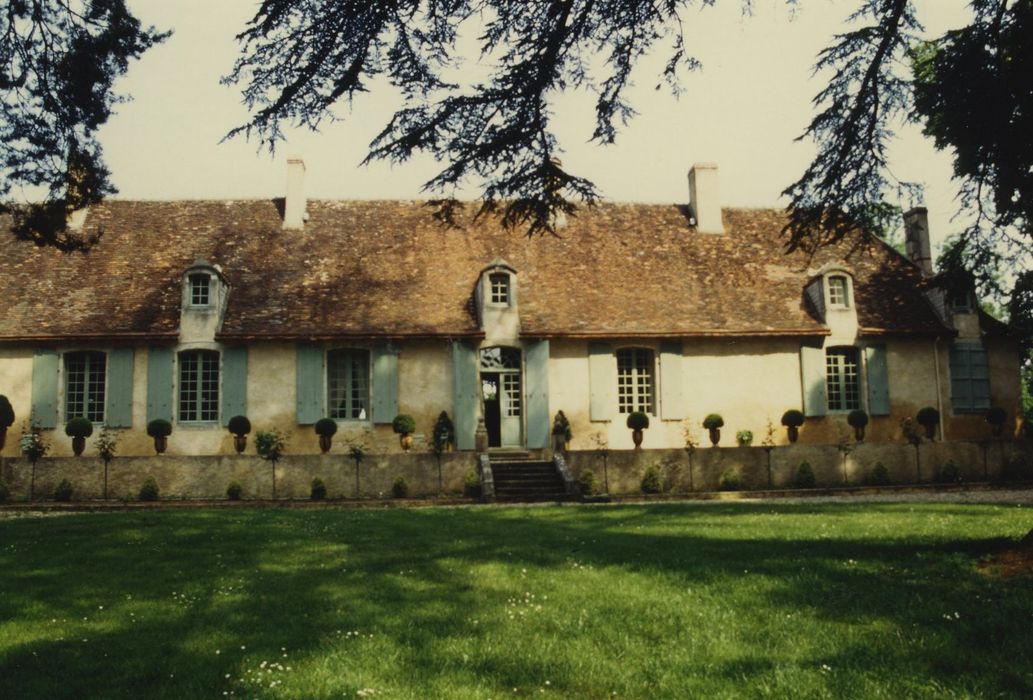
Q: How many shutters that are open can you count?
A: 12